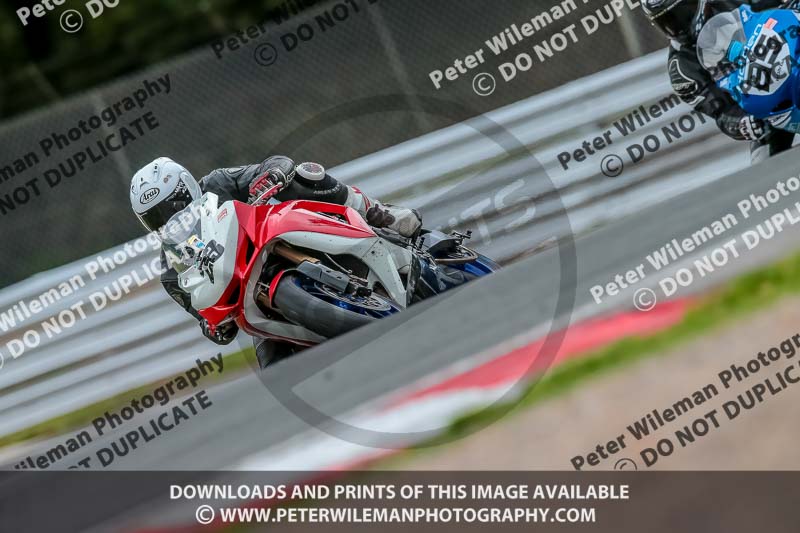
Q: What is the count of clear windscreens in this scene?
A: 2